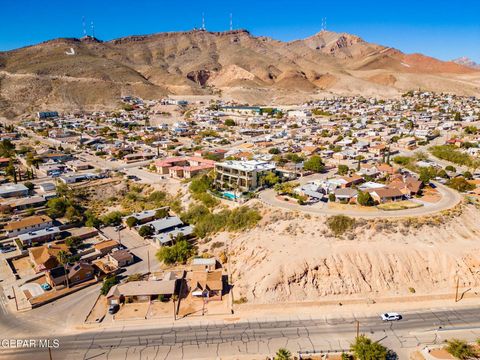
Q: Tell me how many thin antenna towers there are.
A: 6